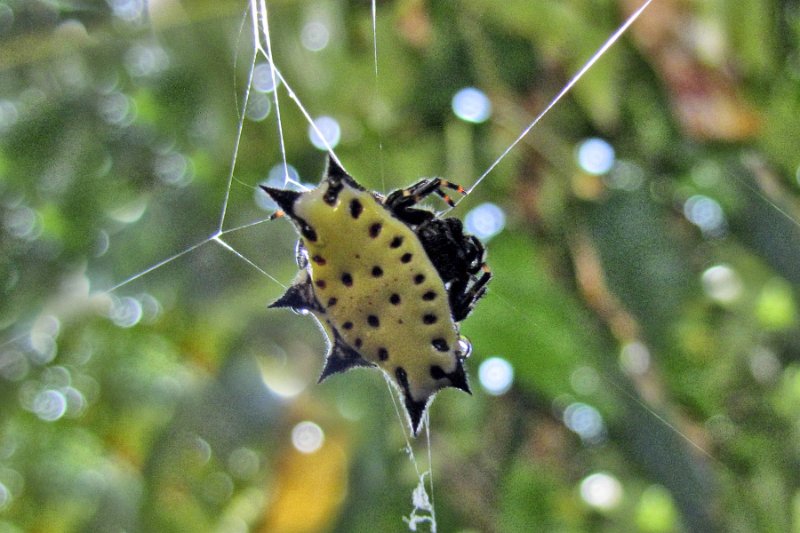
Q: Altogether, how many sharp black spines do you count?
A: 6